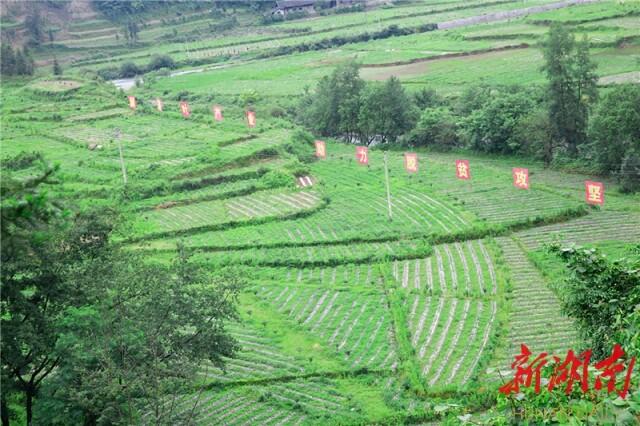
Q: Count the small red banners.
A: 11